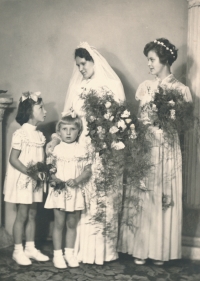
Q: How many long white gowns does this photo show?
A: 2